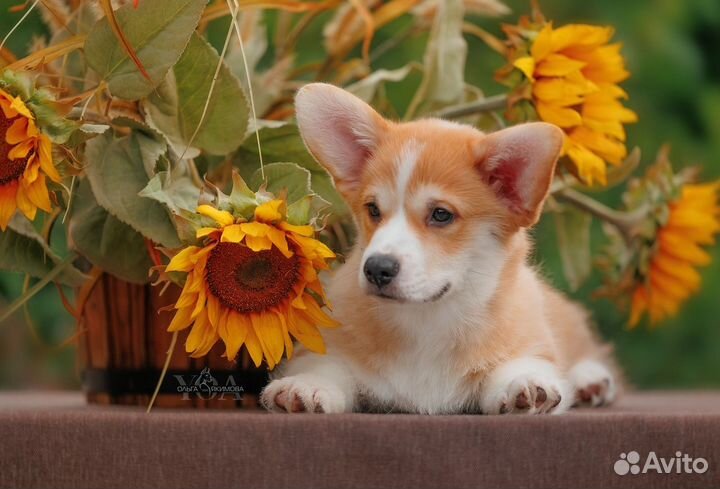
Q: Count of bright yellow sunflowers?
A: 4